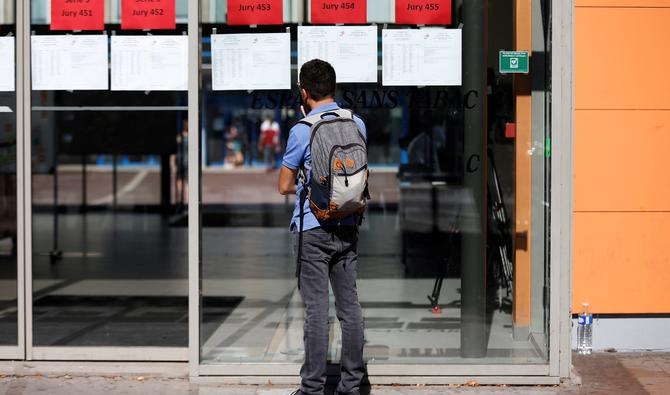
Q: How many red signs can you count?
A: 5